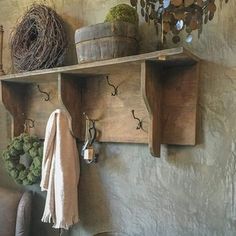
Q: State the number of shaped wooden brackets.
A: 3